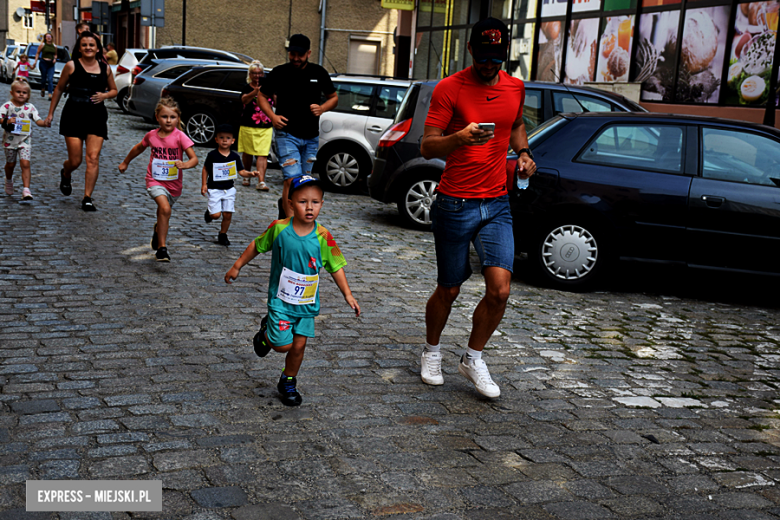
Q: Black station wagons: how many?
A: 1